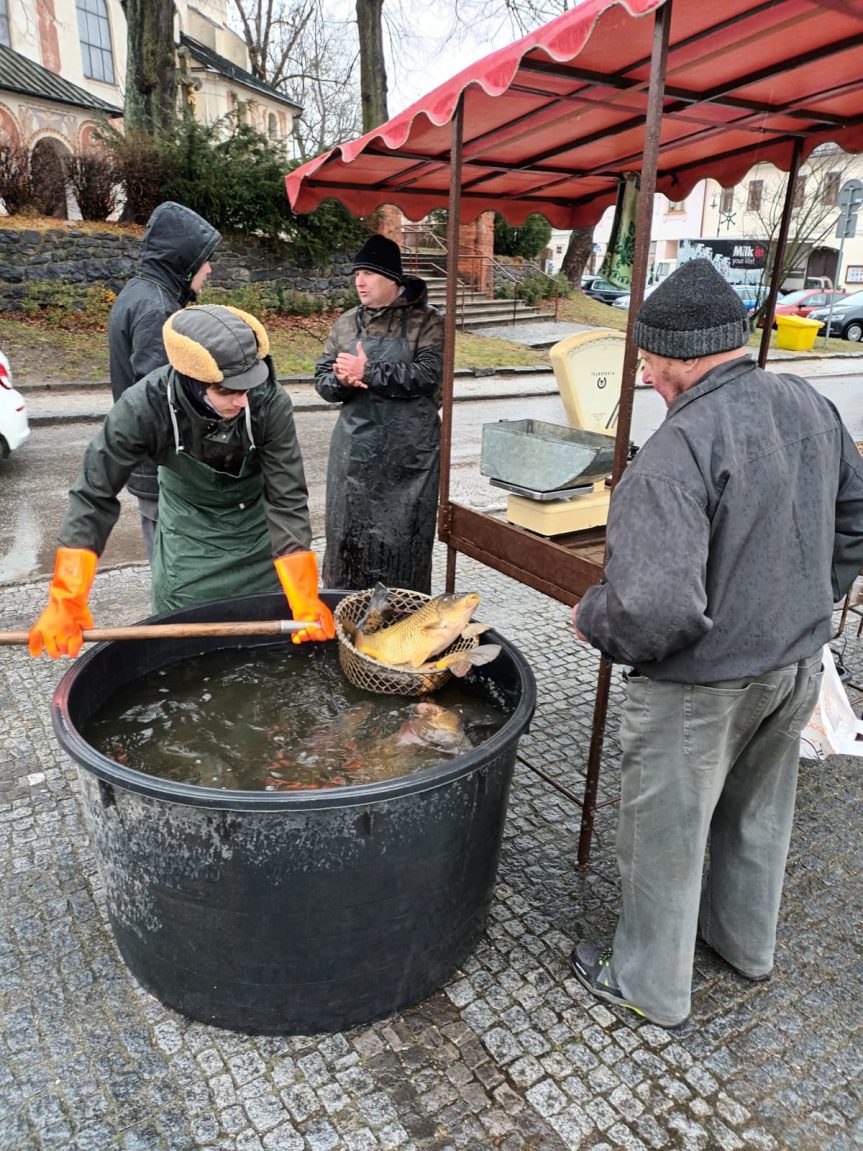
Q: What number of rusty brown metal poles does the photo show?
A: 3